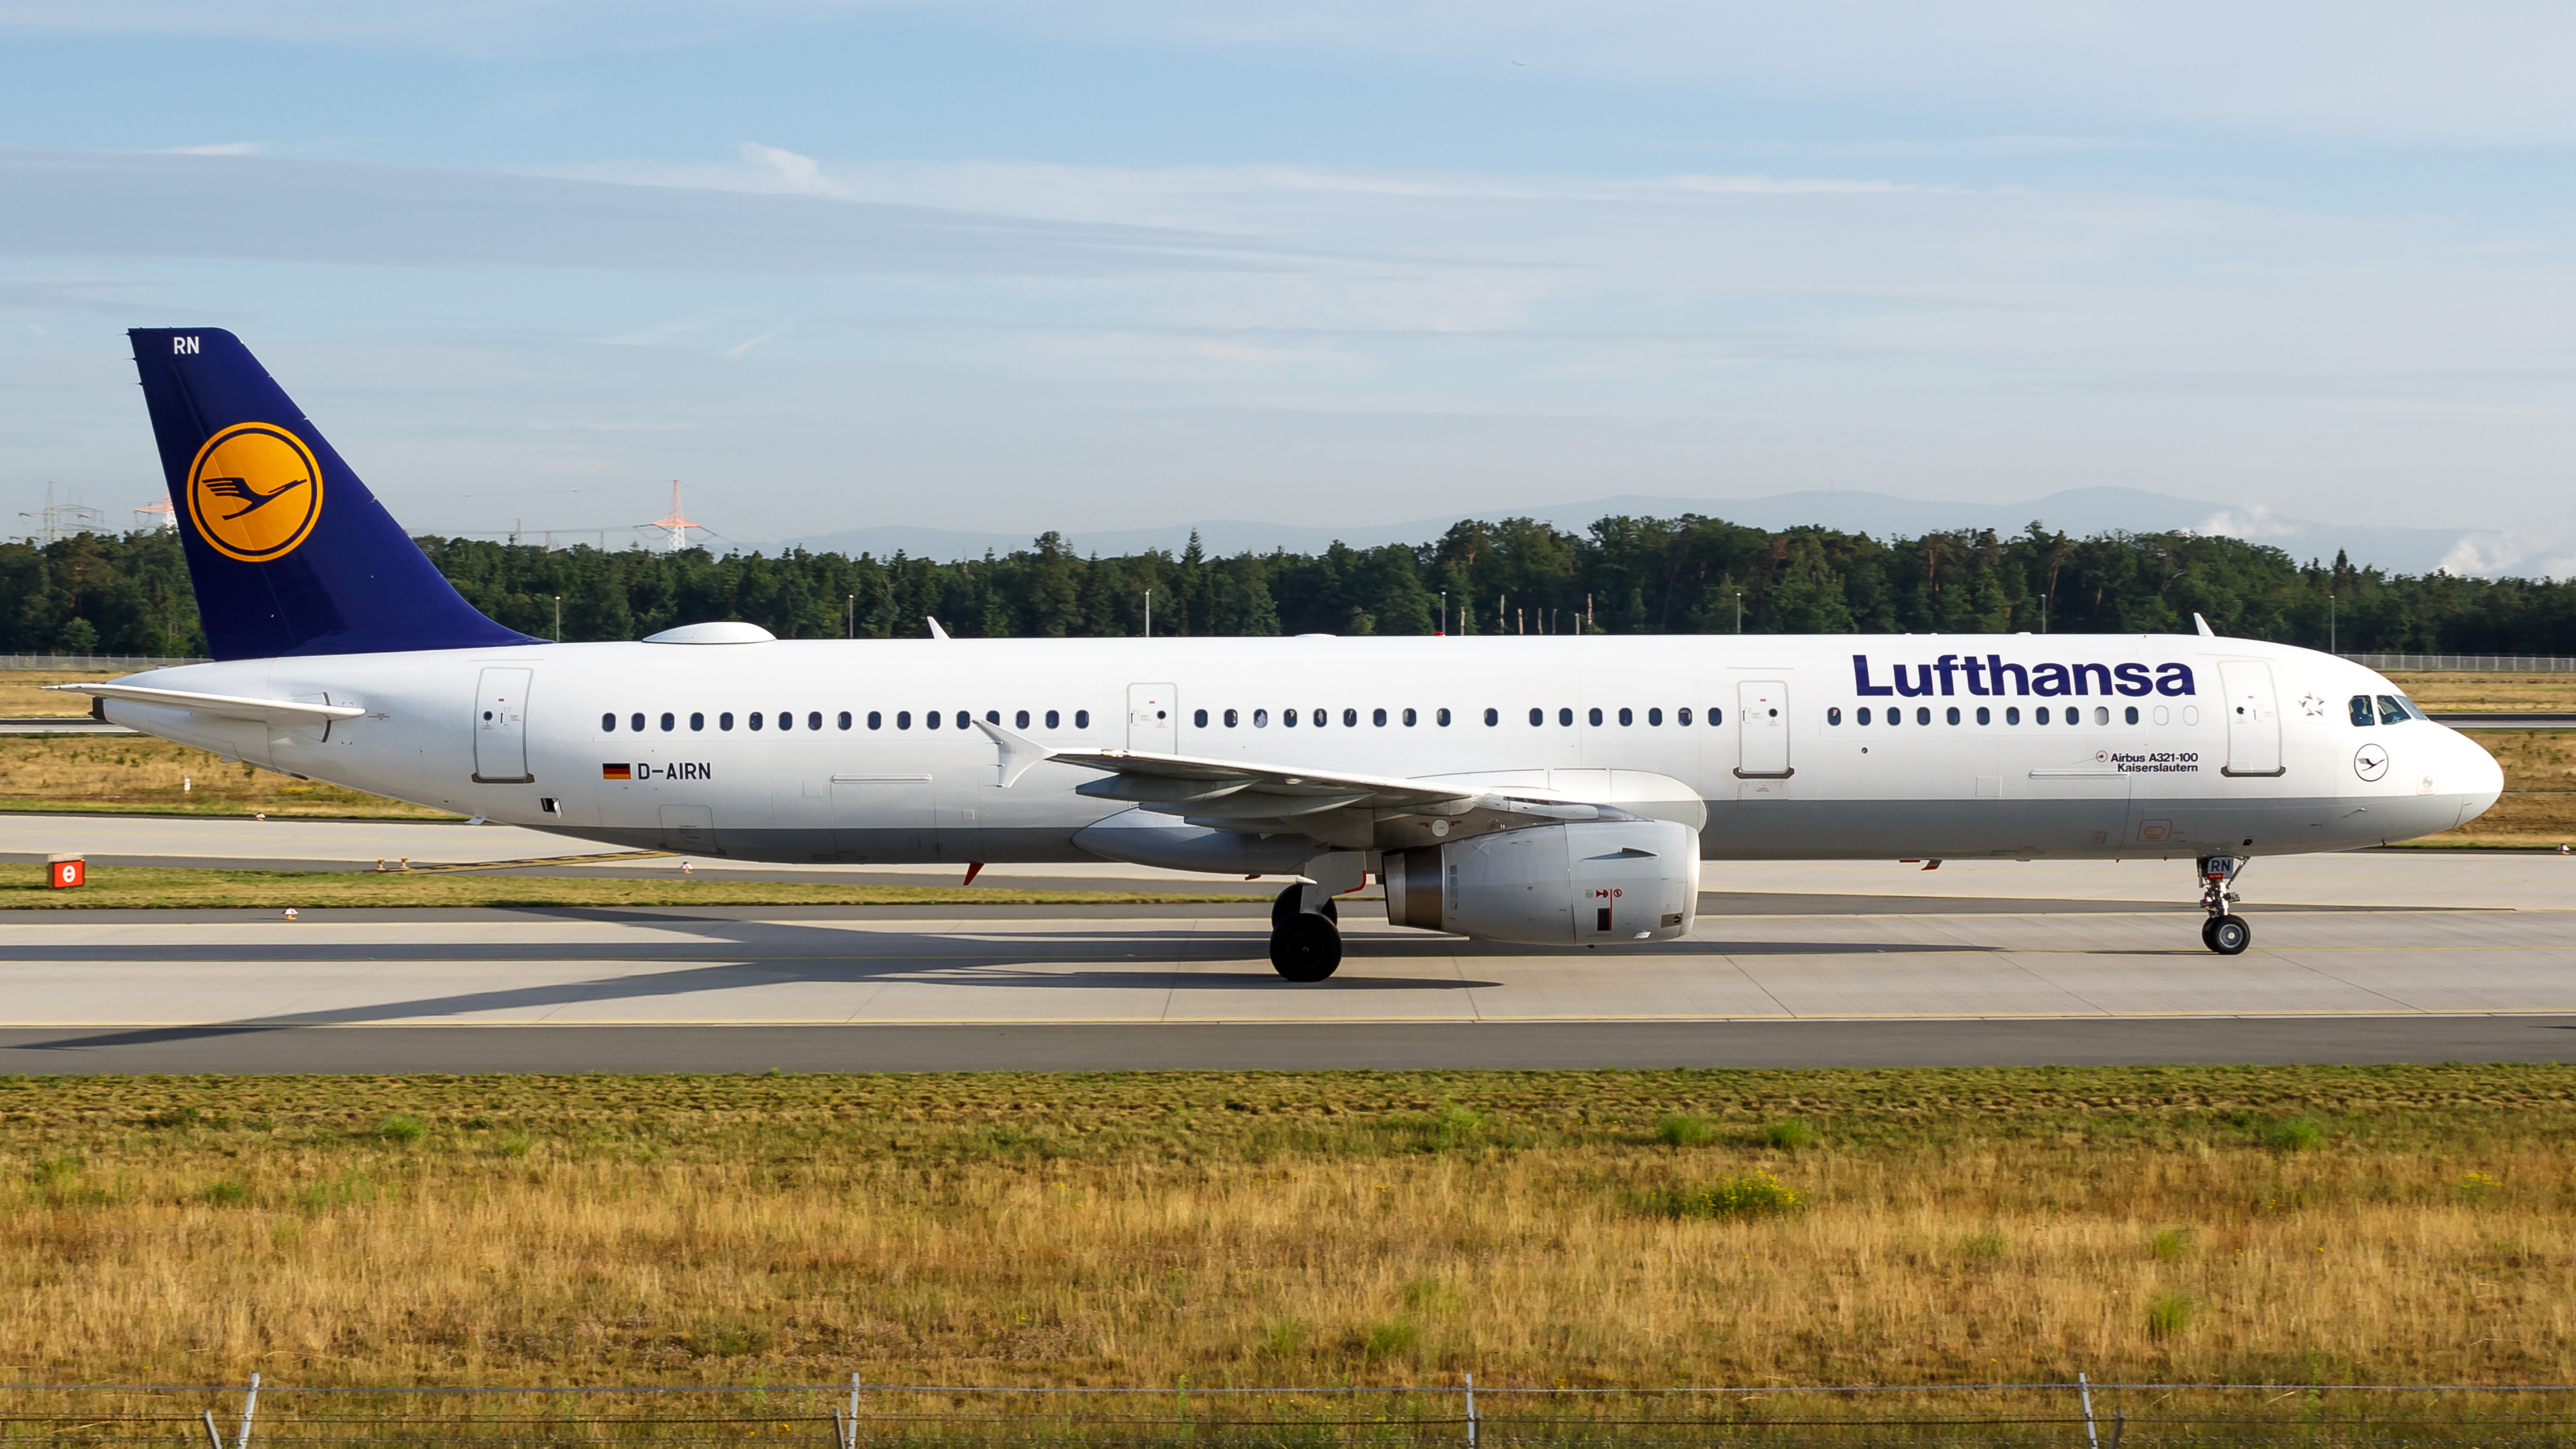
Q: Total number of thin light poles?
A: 7